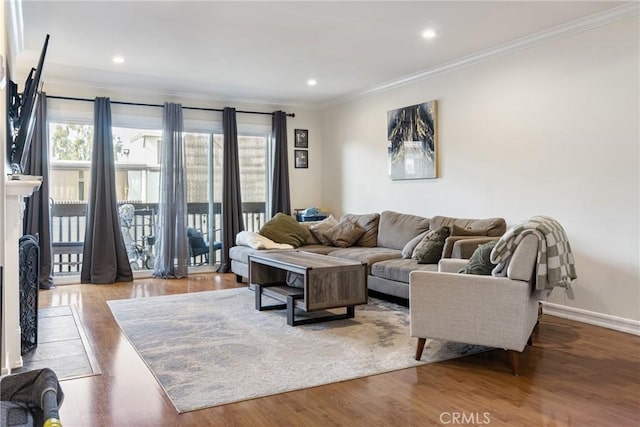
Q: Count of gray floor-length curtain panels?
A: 5